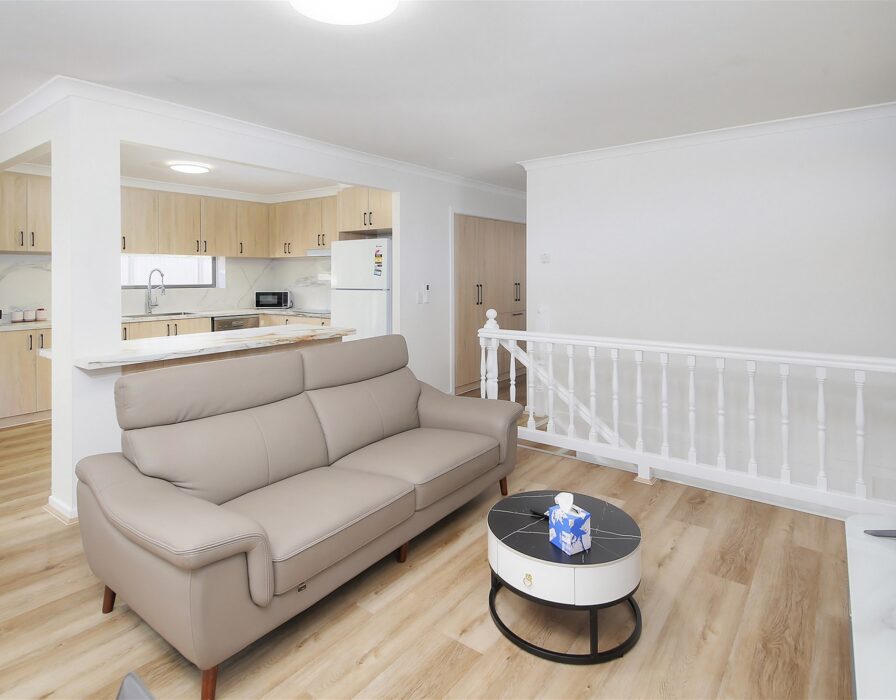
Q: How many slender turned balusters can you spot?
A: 15